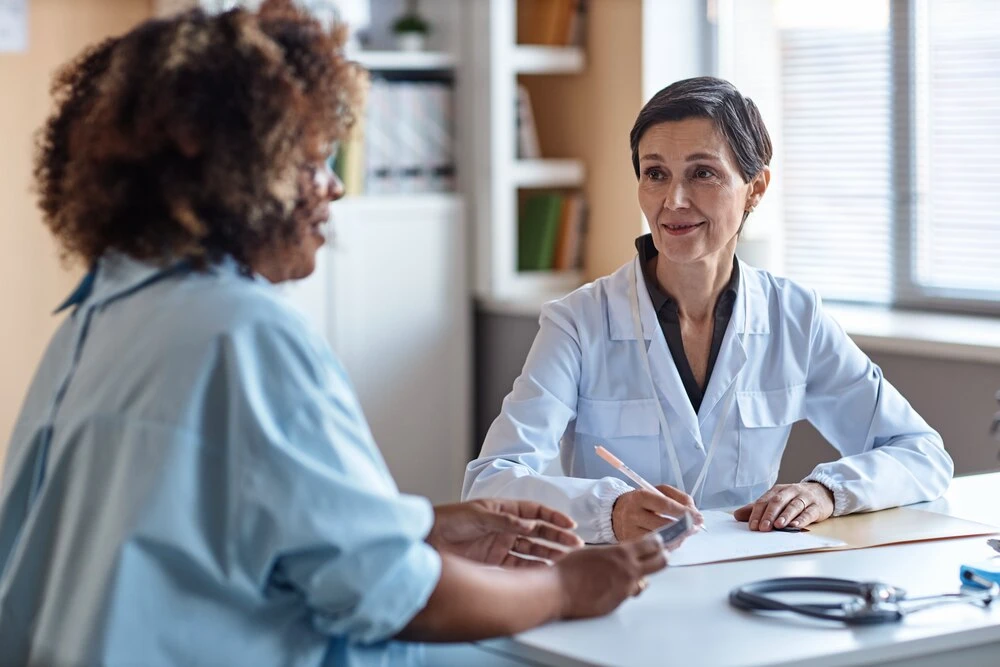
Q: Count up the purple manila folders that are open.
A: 0